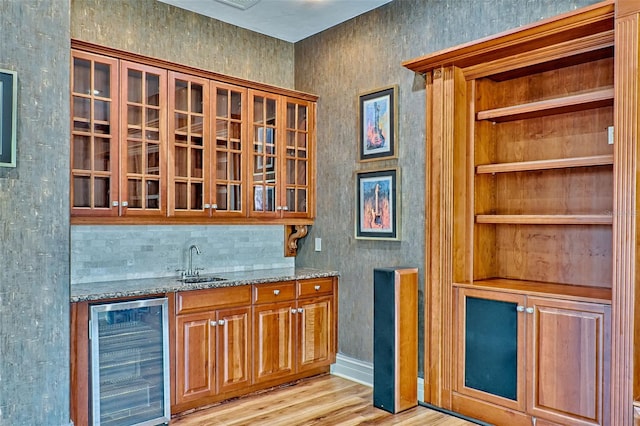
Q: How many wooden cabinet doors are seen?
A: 12